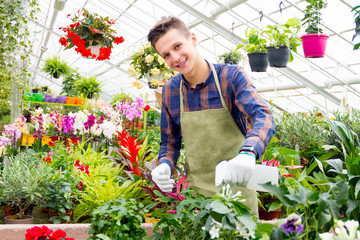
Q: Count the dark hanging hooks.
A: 3